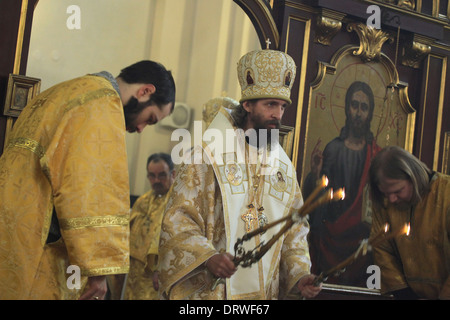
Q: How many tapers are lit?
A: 5